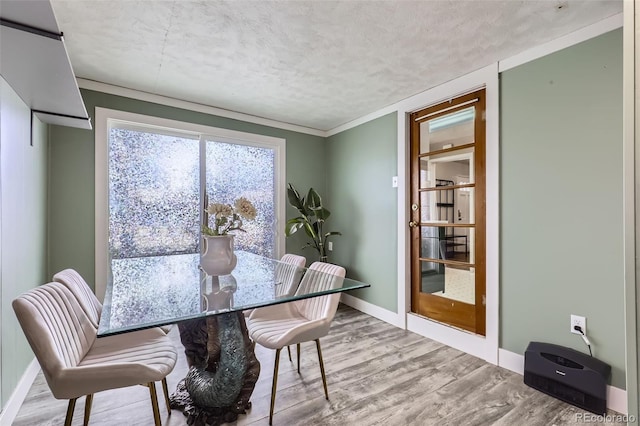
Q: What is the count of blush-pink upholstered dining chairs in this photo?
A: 4